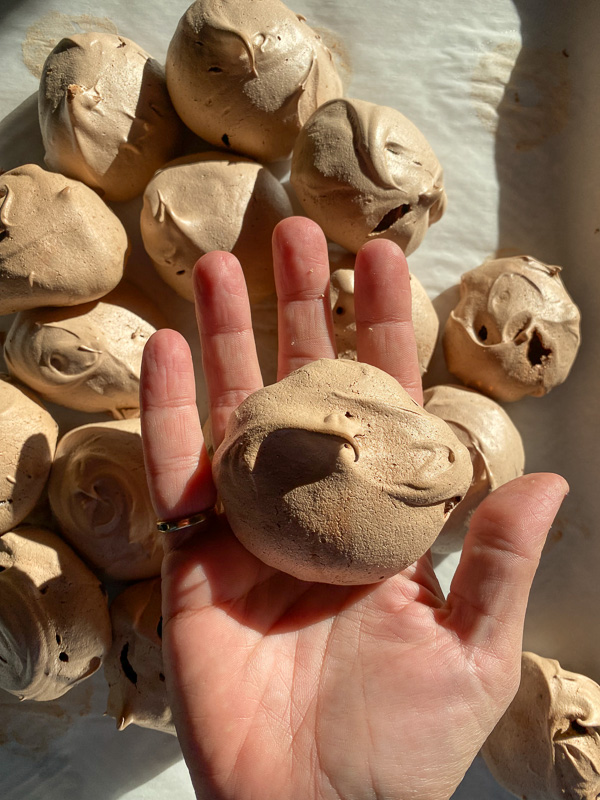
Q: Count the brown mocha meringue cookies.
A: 15